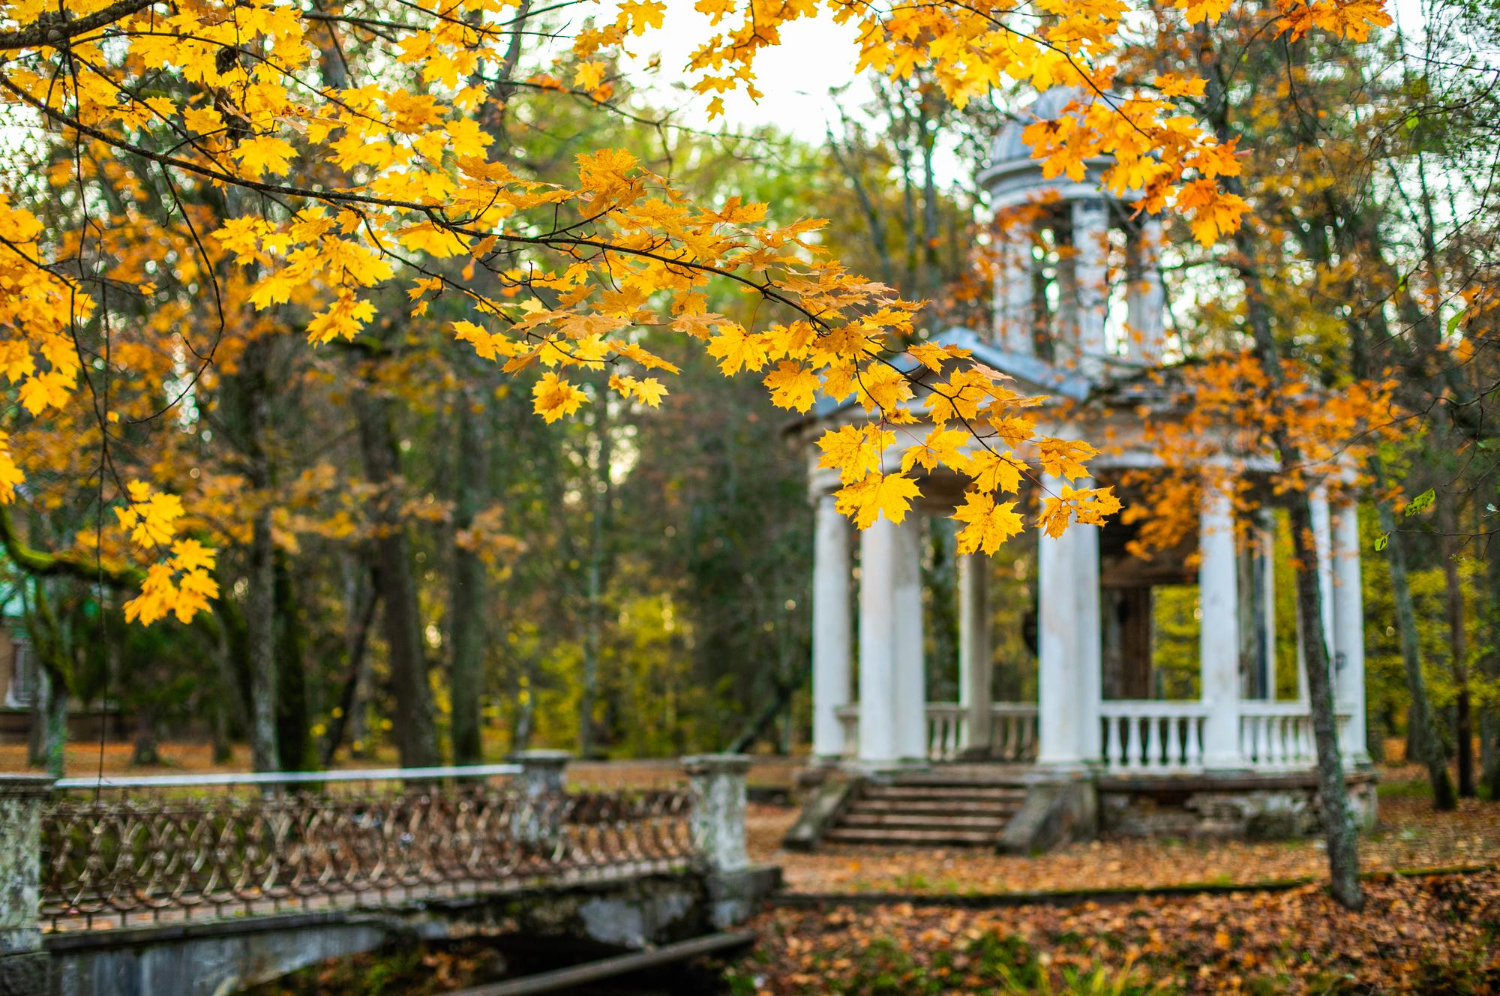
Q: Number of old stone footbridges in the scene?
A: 1